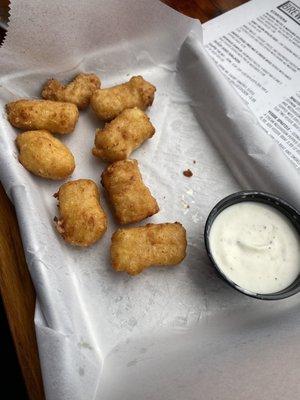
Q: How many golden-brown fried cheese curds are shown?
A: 8